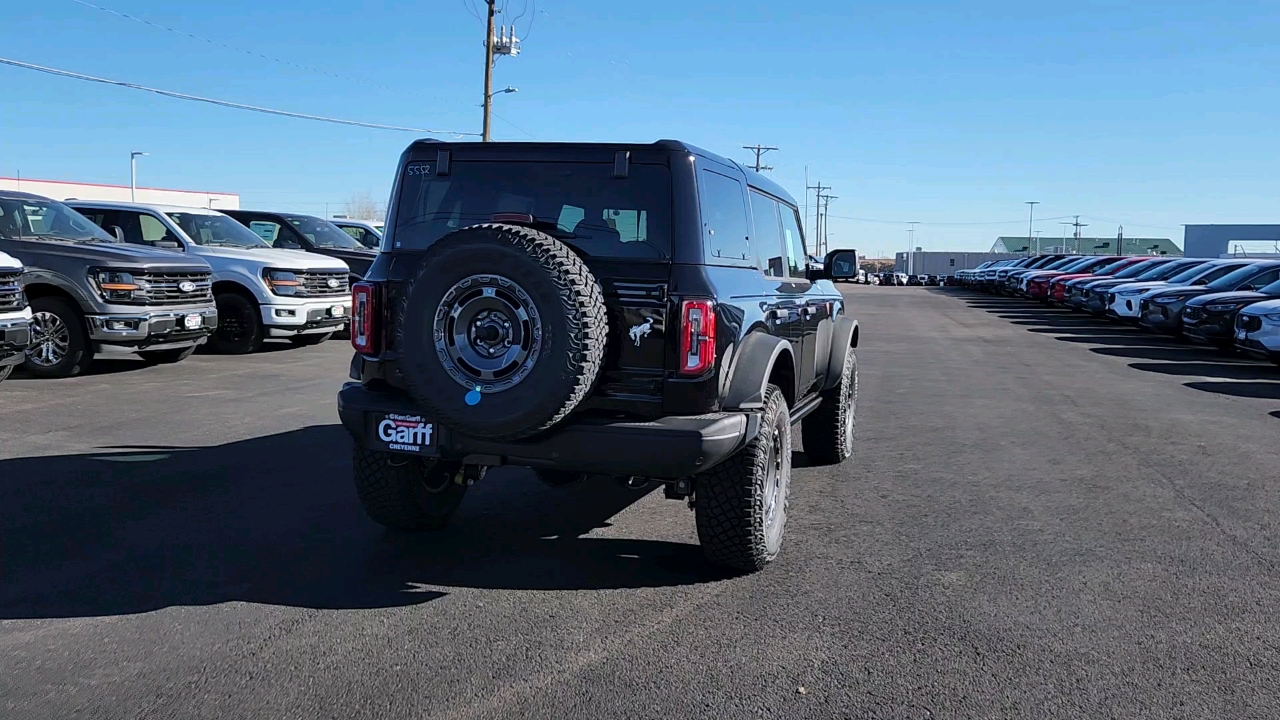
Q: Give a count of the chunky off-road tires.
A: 4